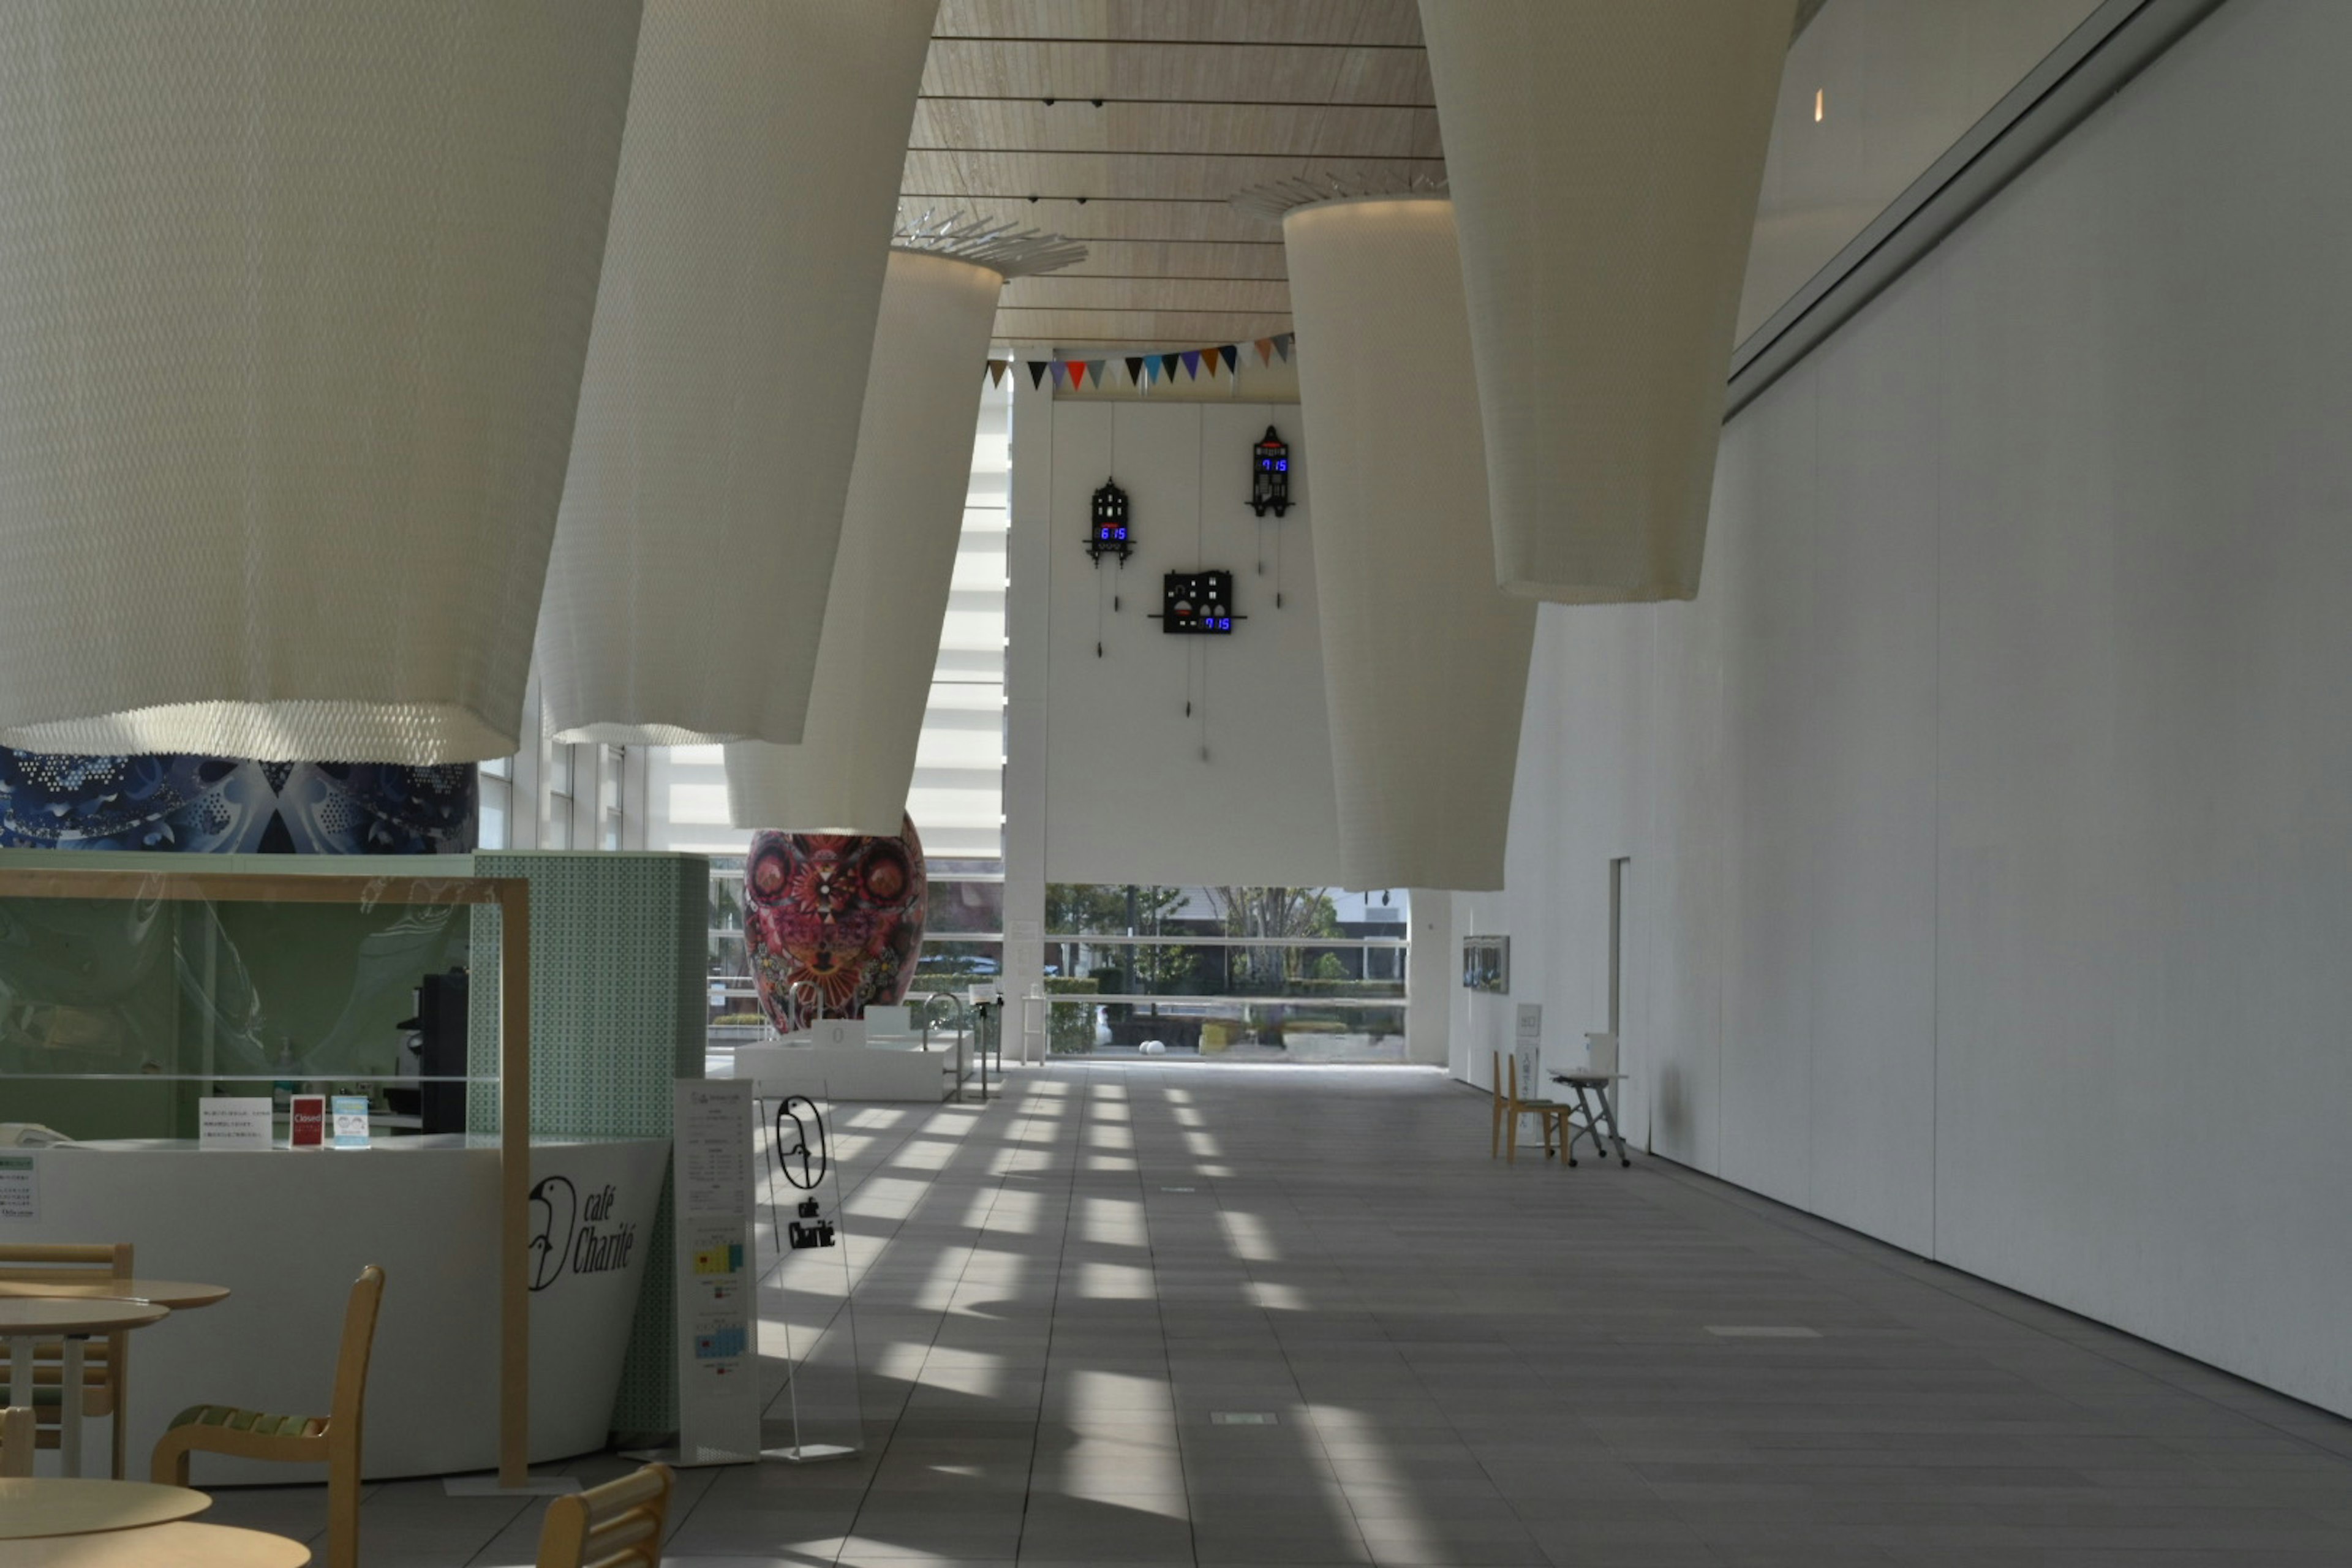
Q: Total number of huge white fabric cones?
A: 5